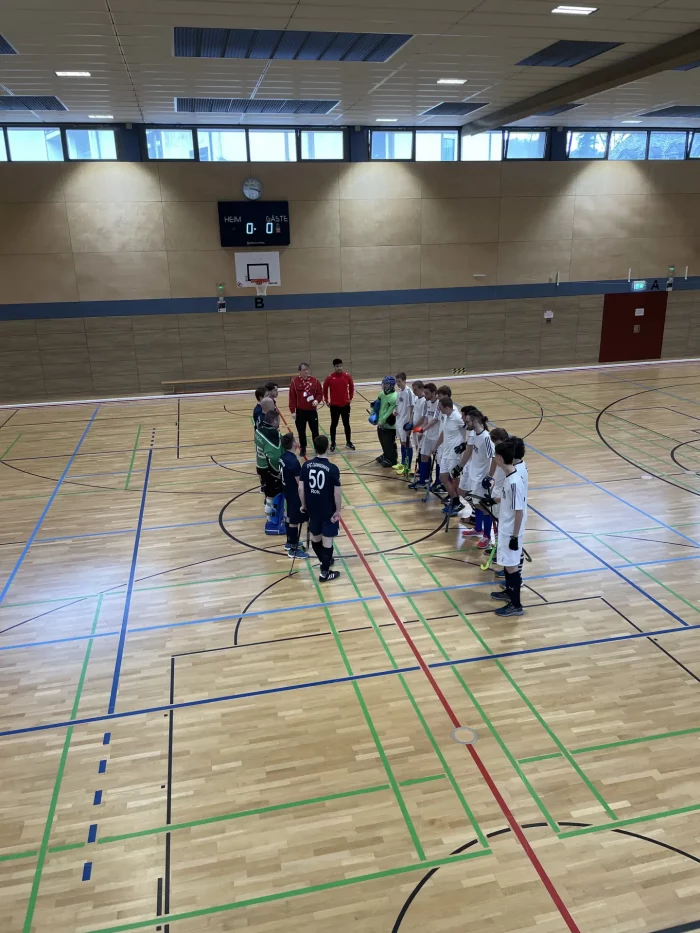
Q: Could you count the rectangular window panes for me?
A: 15